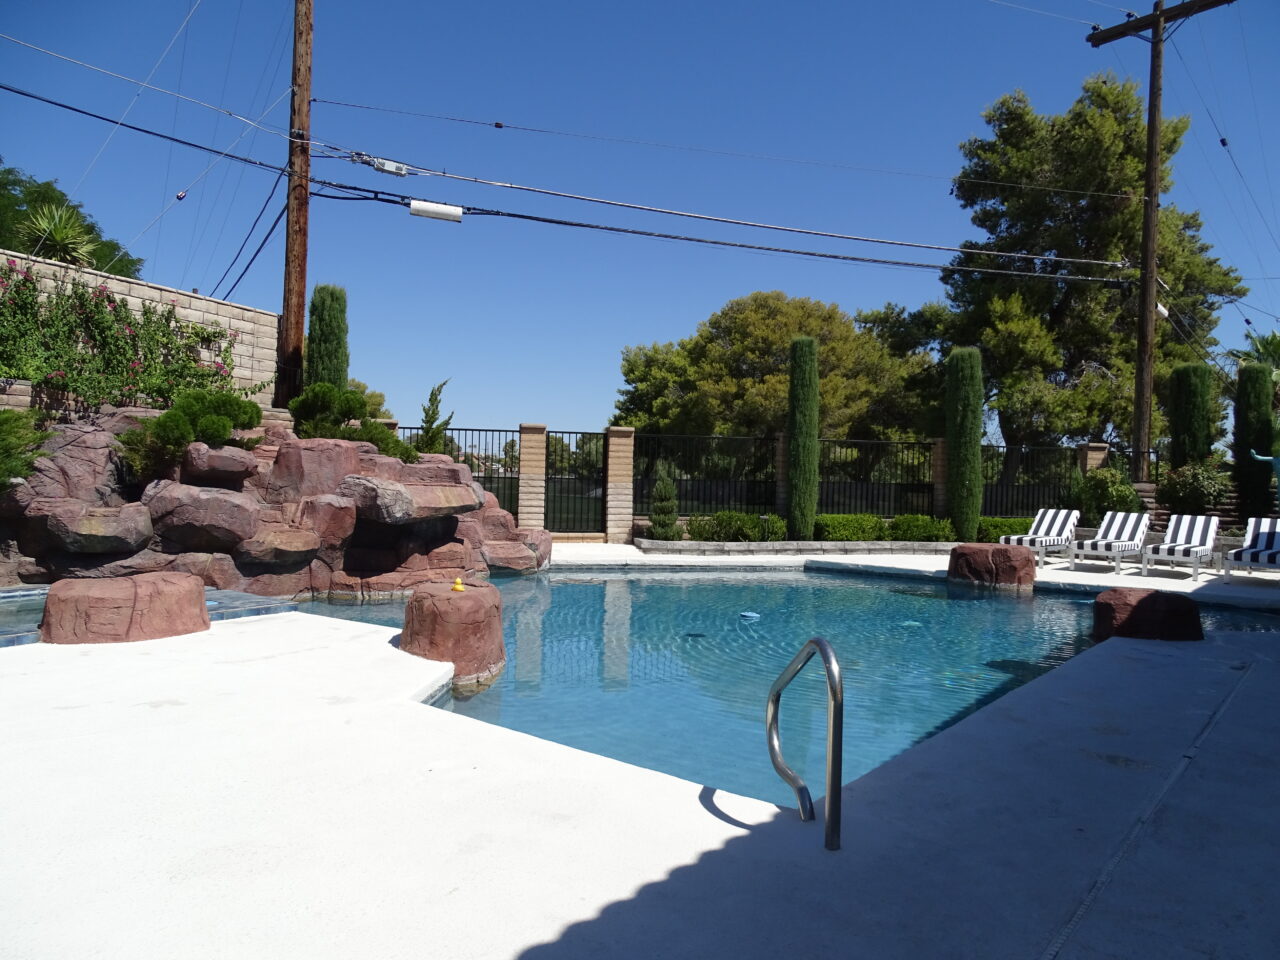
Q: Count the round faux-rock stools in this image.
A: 4